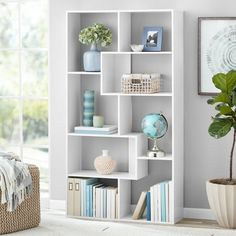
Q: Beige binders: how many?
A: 2